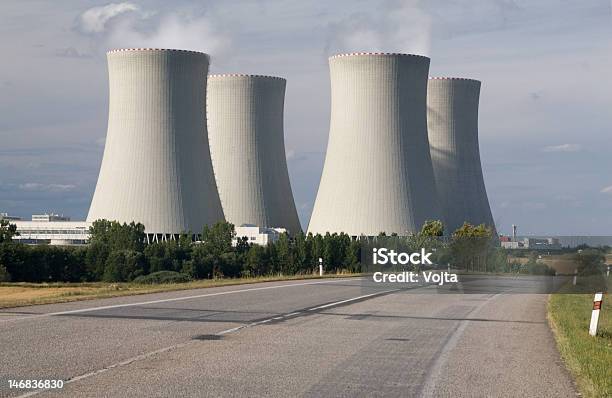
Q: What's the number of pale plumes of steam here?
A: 2